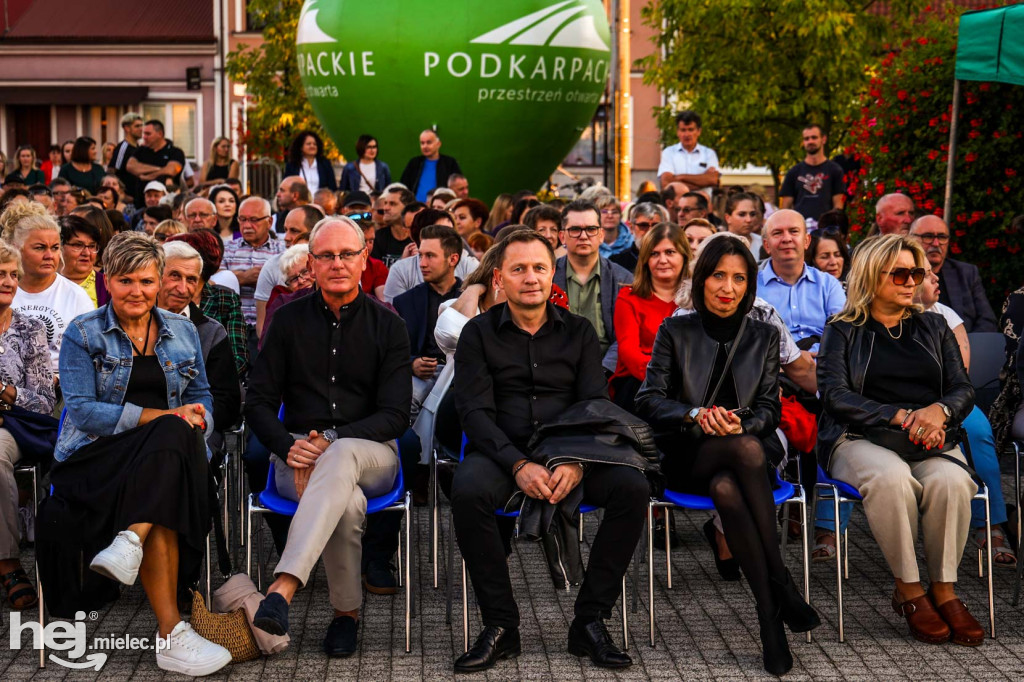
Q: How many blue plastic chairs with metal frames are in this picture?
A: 5